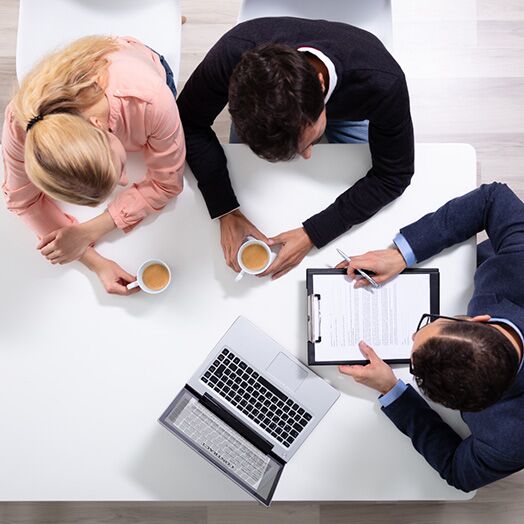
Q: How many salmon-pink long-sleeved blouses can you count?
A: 1